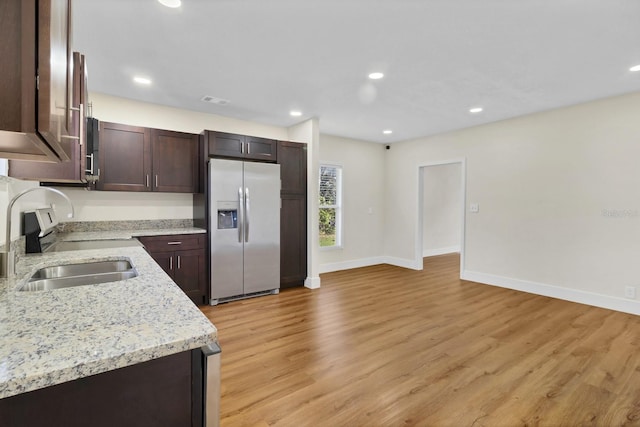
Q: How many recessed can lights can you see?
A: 7